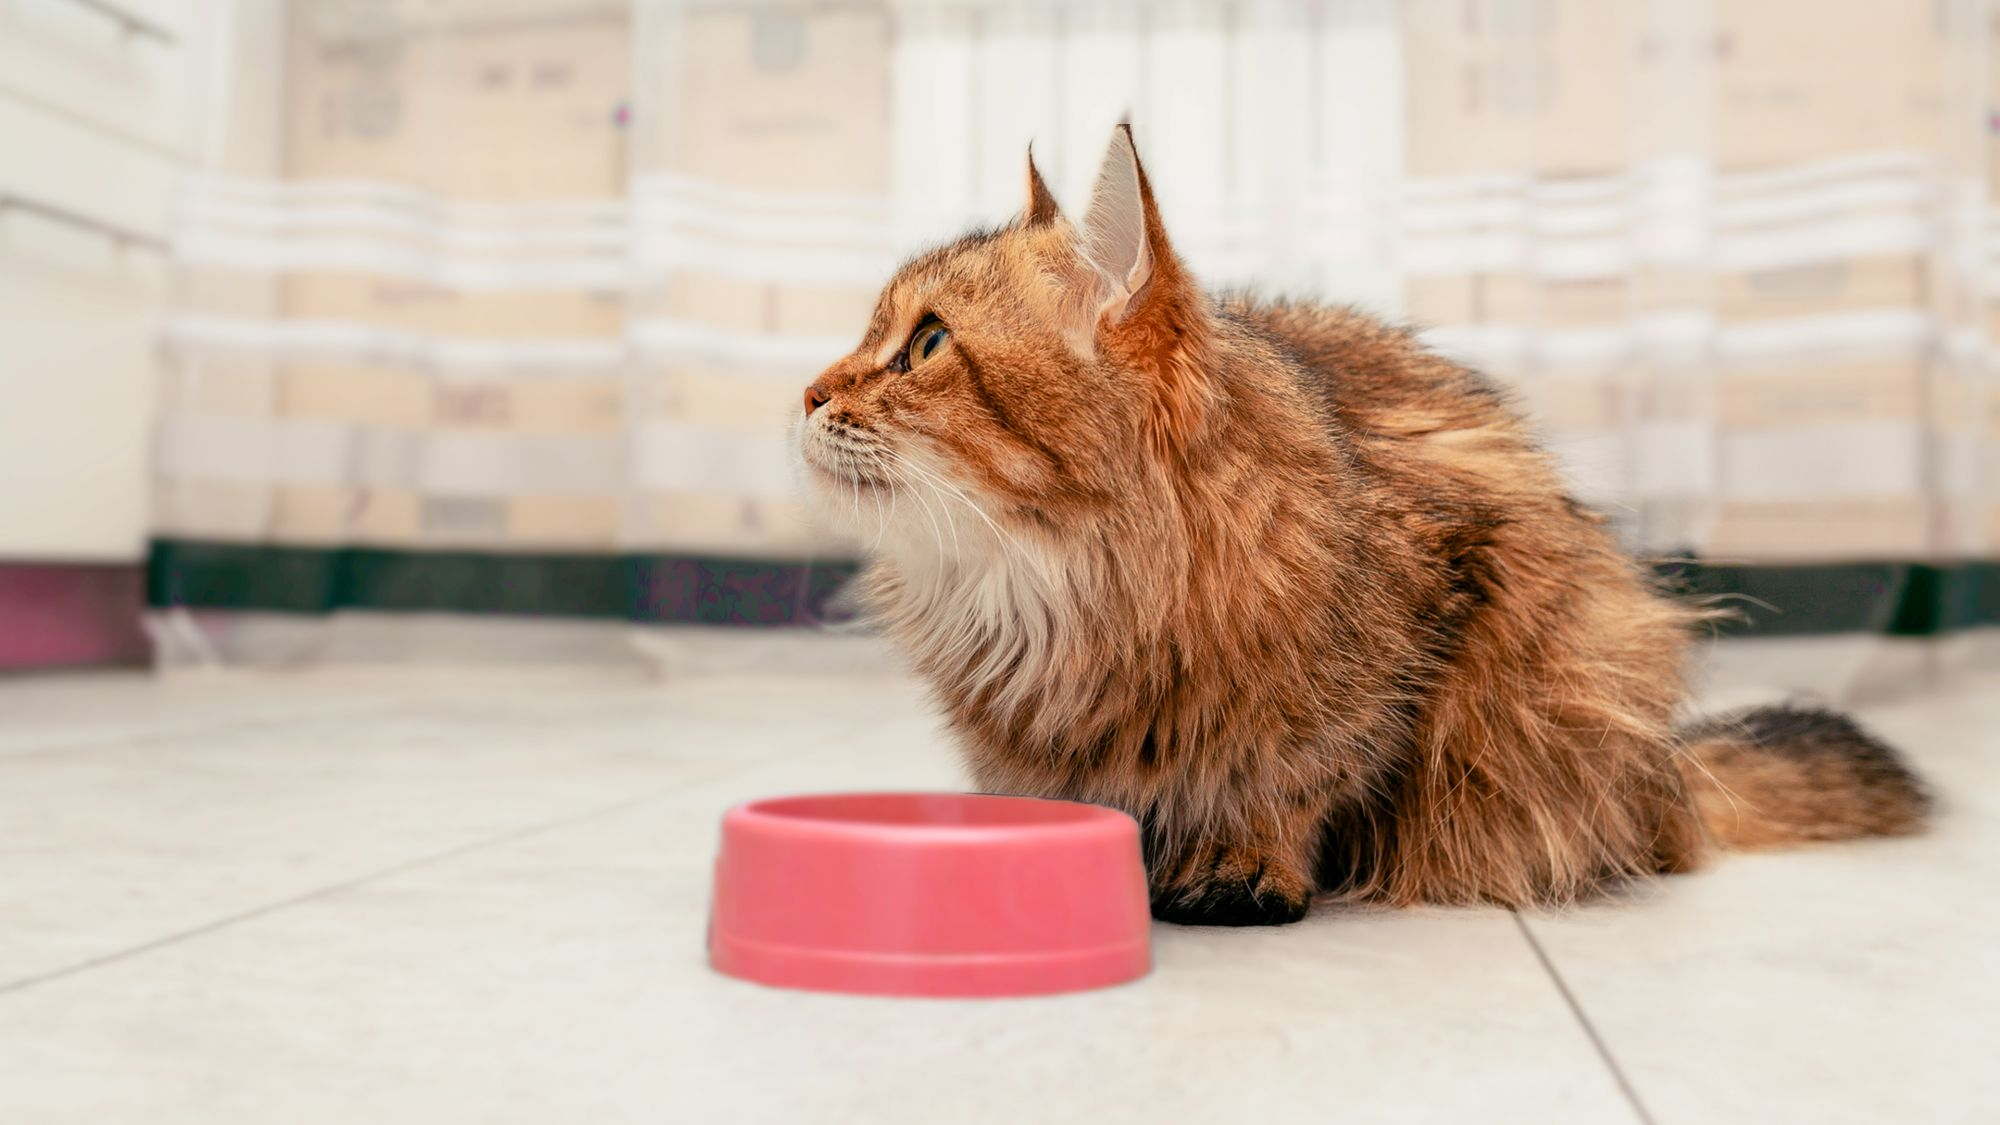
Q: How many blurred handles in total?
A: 2